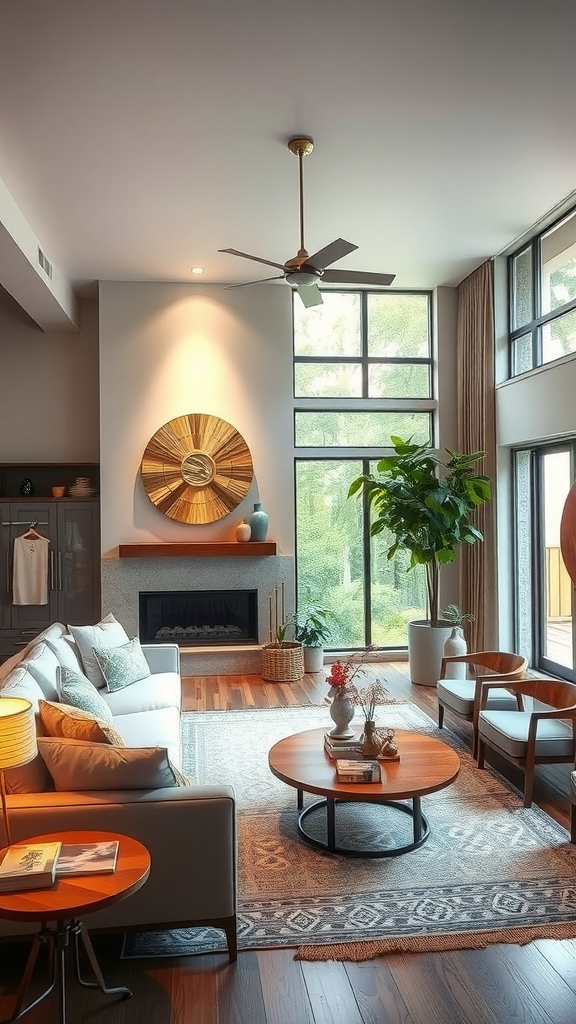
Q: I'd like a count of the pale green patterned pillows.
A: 2